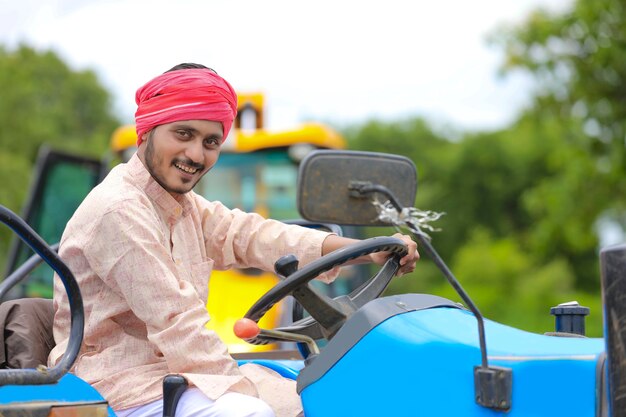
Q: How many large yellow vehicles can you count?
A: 1